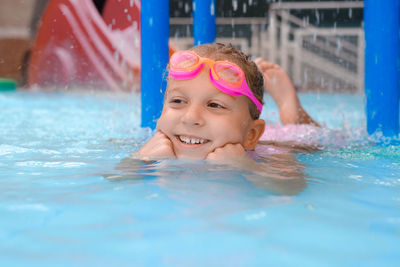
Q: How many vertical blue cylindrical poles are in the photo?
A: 3